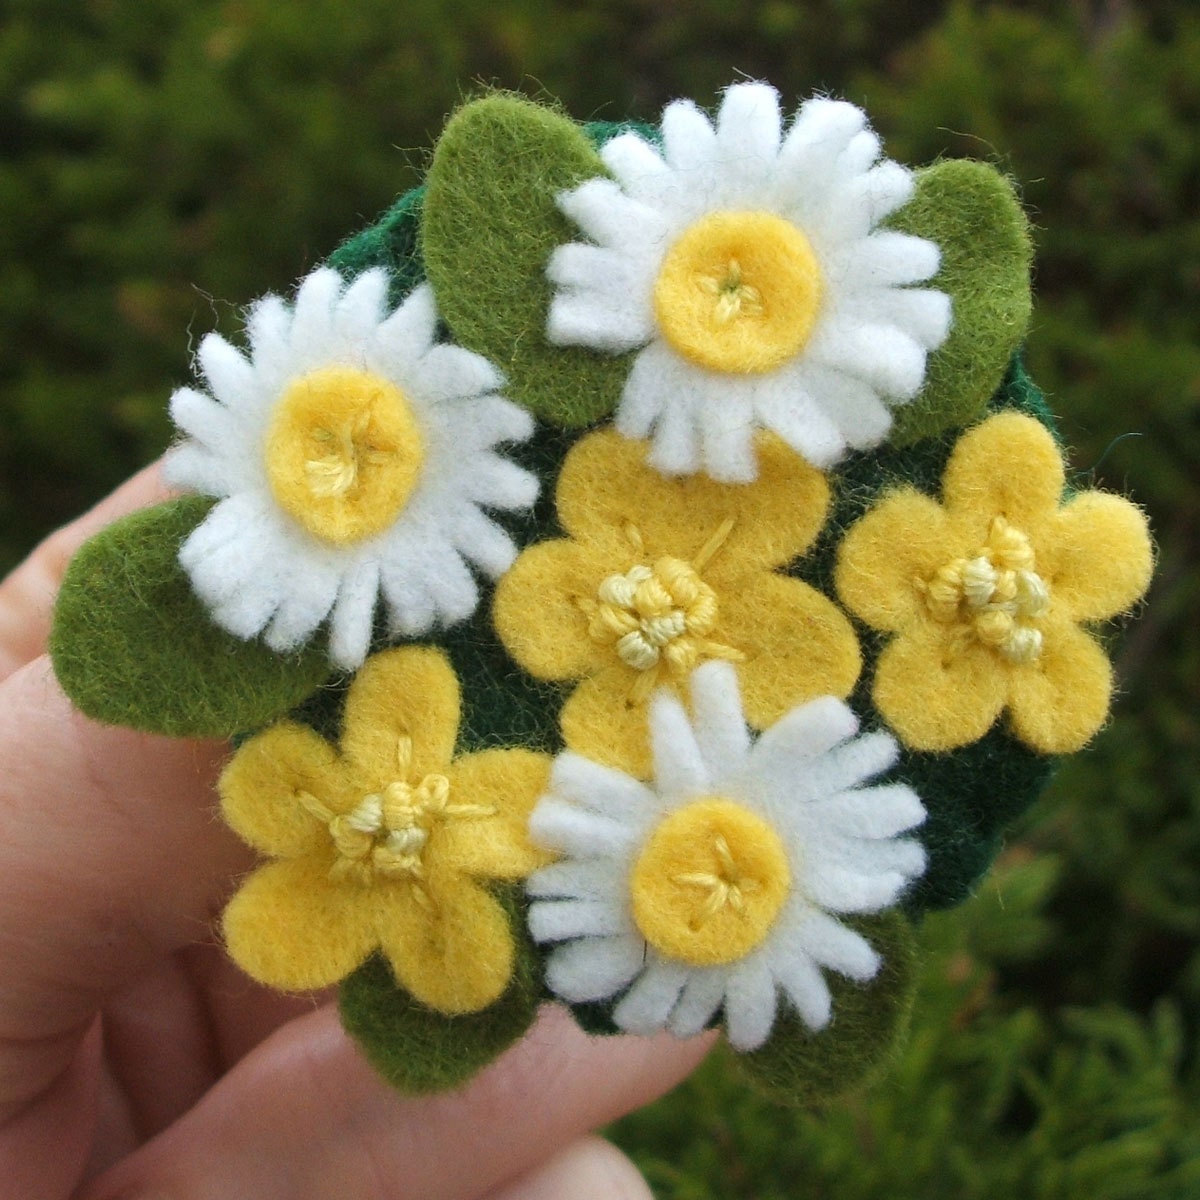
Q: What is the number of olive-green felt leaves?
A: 5